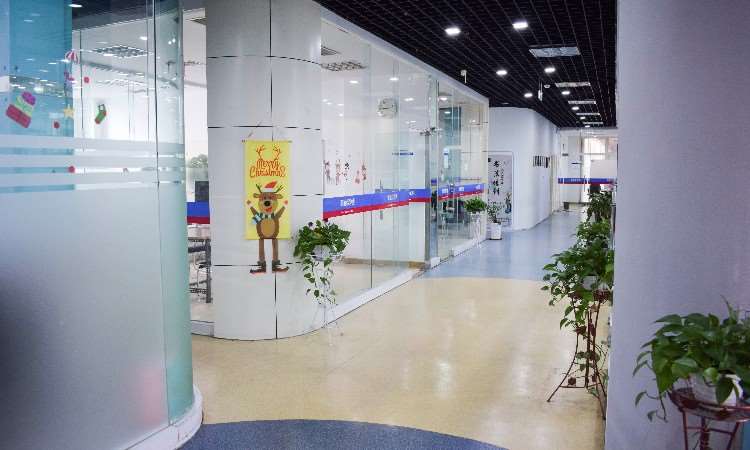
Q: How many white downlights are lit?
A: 9